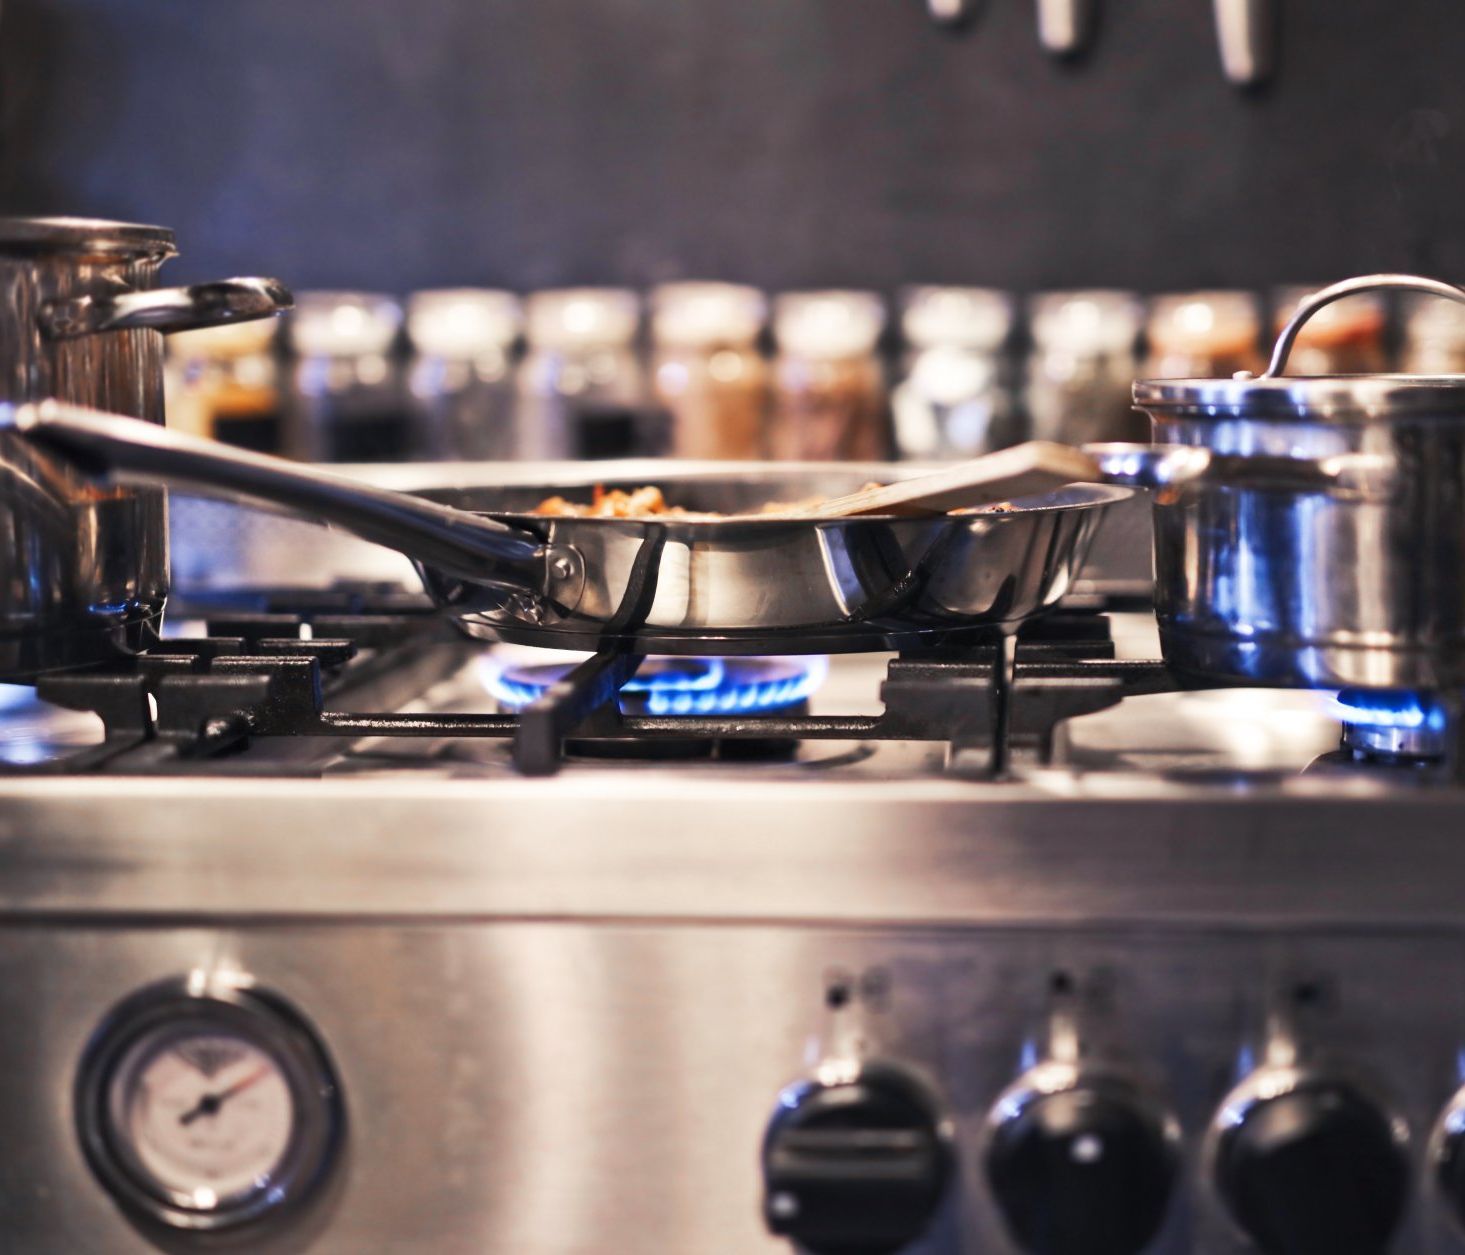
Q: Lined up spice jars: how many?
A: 11